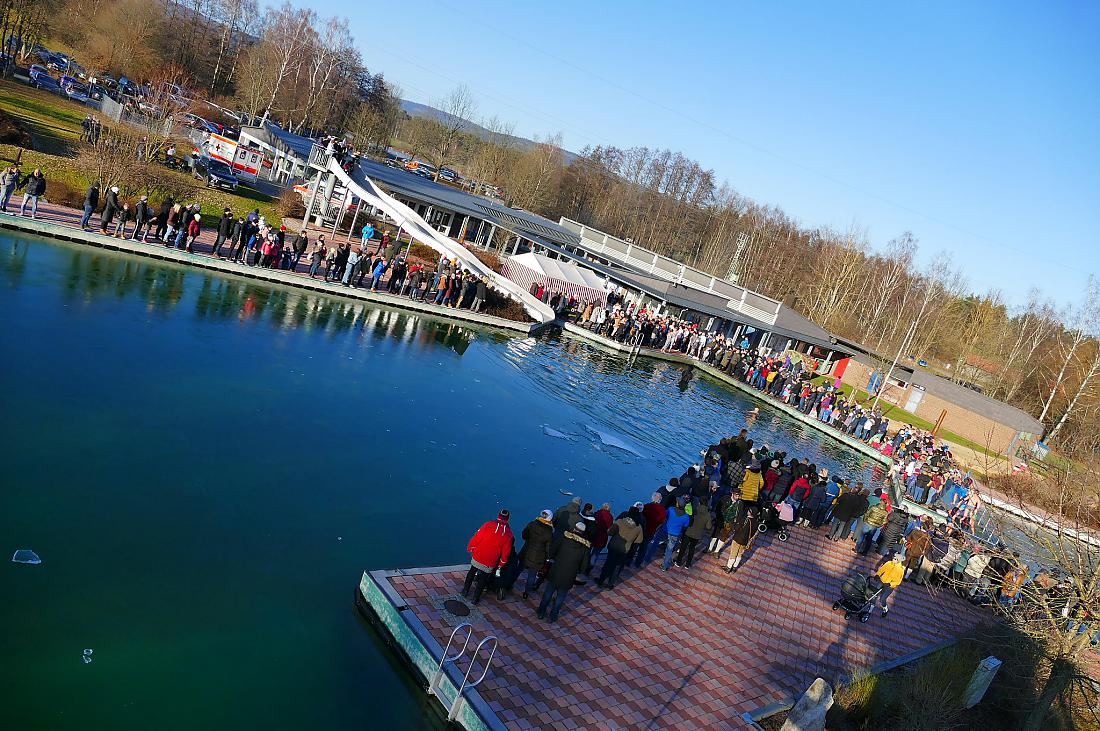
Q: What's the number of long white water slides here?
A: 1